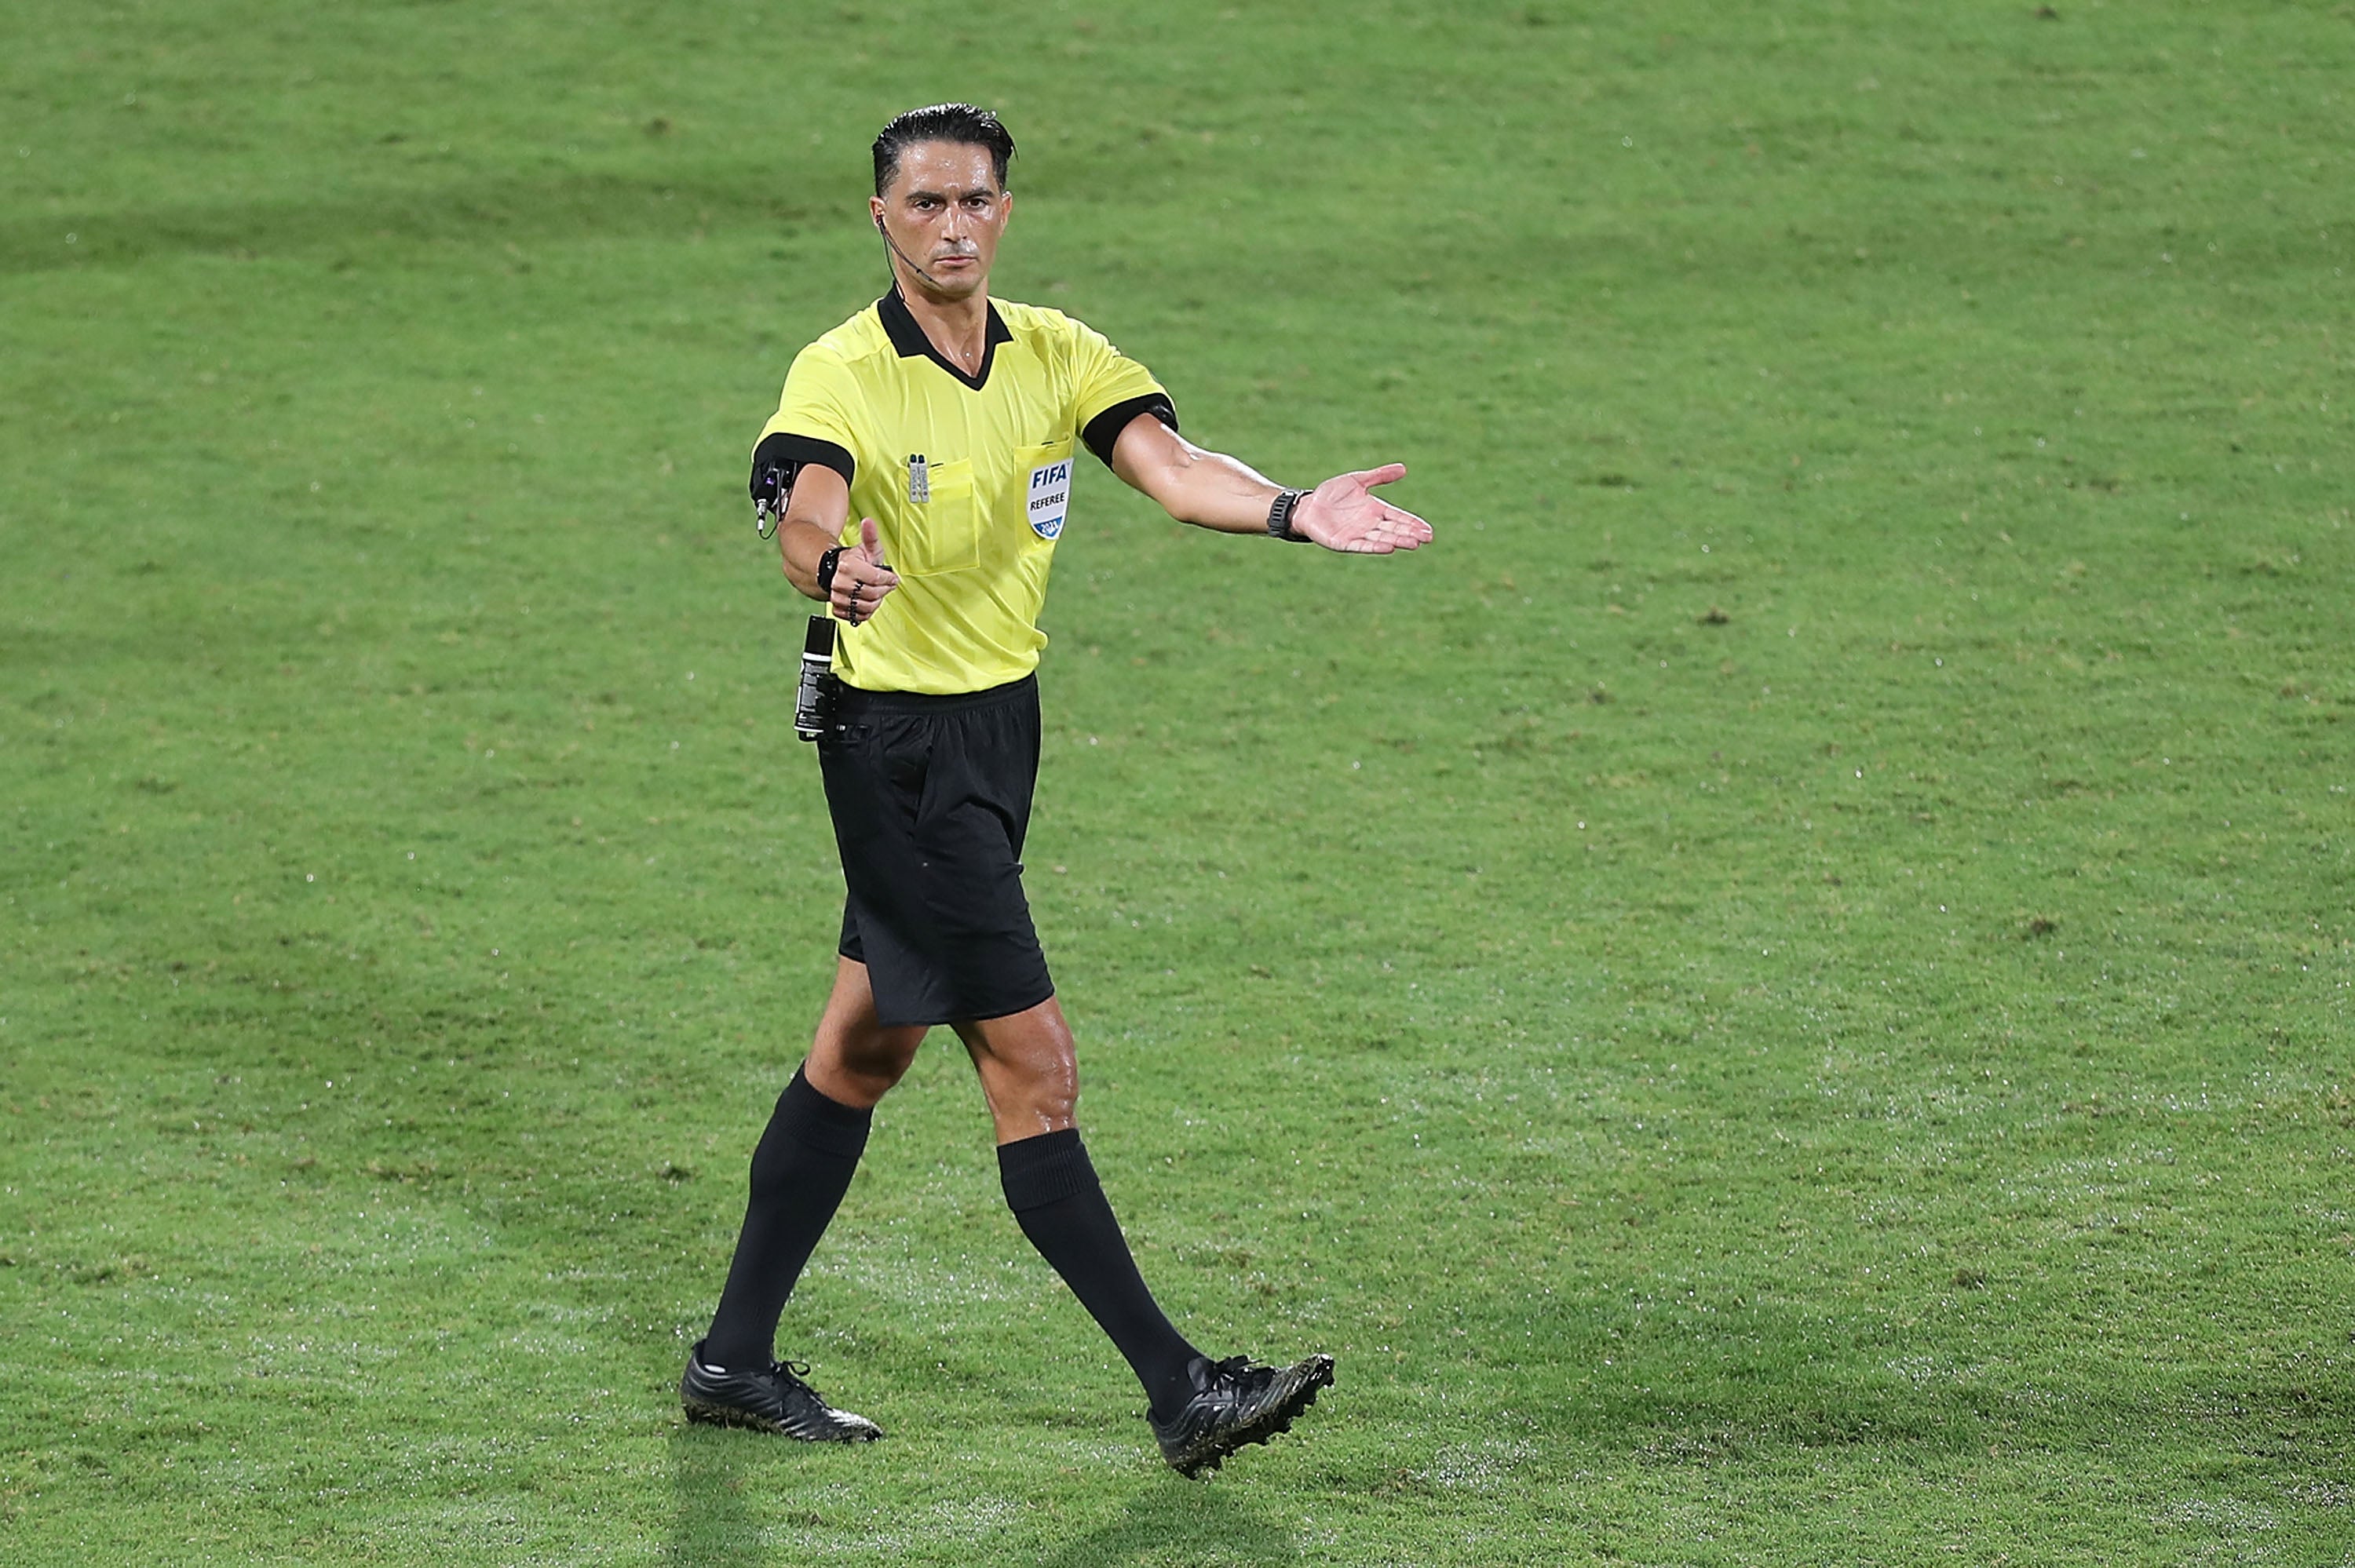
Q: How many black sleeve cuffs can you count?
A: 2